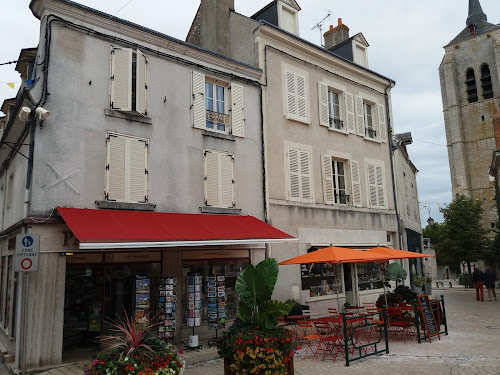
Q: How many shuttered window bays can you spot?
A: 10